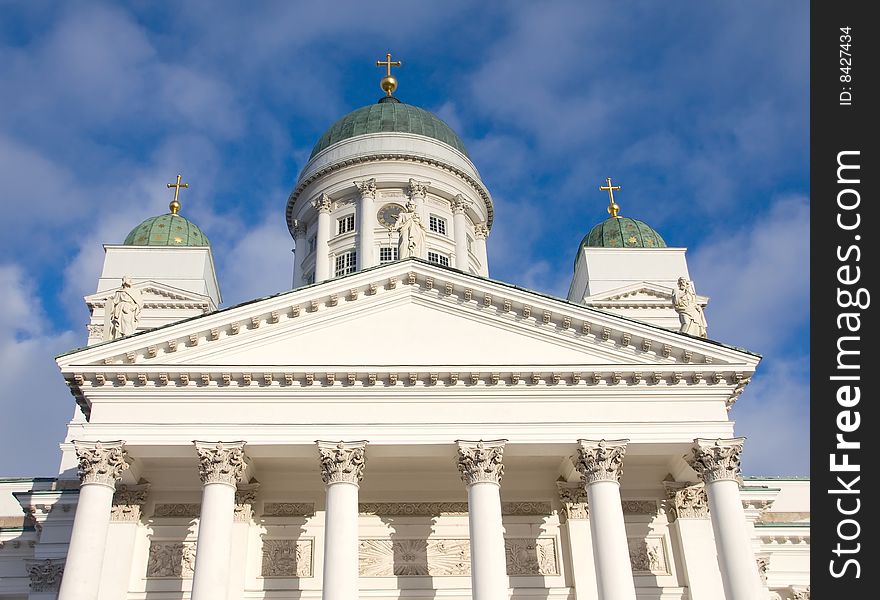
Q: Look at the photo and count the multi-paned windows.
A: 5